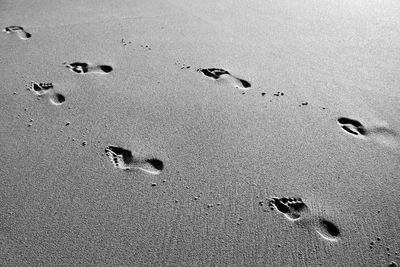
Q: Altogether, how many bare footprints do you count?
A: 7